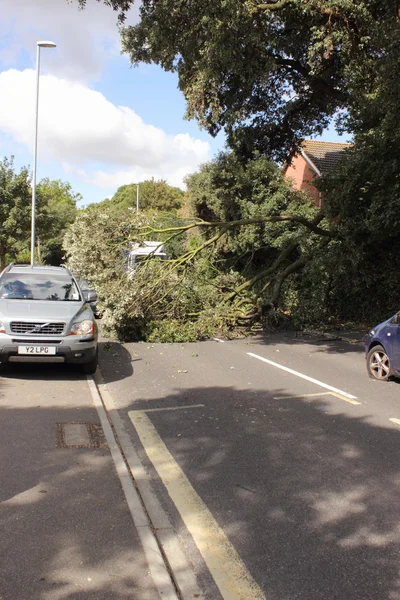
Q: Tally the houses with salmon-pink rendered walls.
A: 1